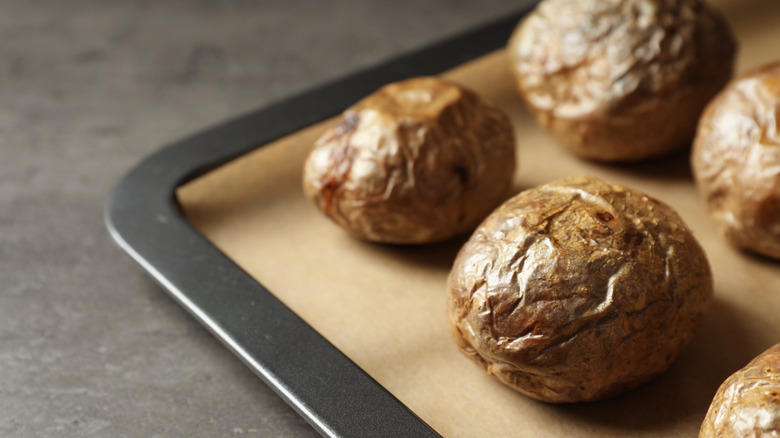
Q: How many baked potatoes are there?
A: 5